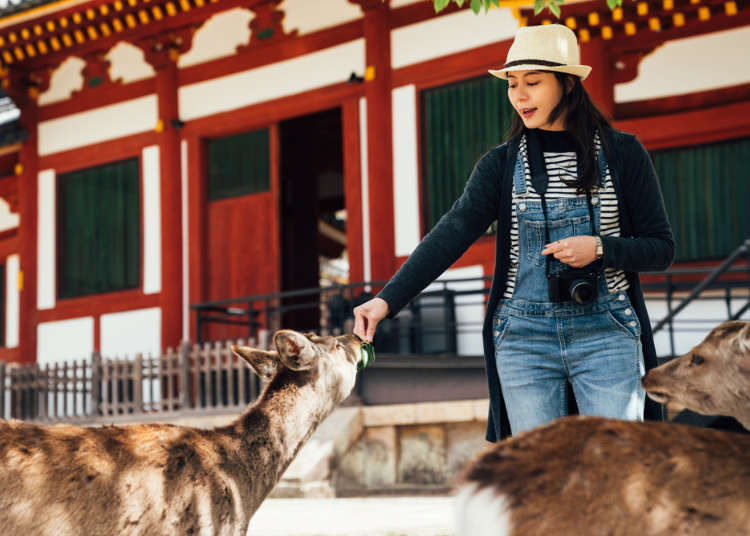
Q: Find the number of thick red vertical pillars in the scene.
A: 4